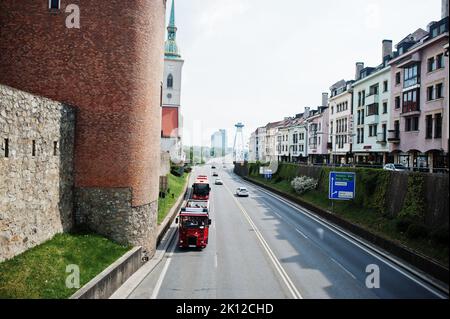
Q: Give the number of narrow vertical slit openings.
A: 3